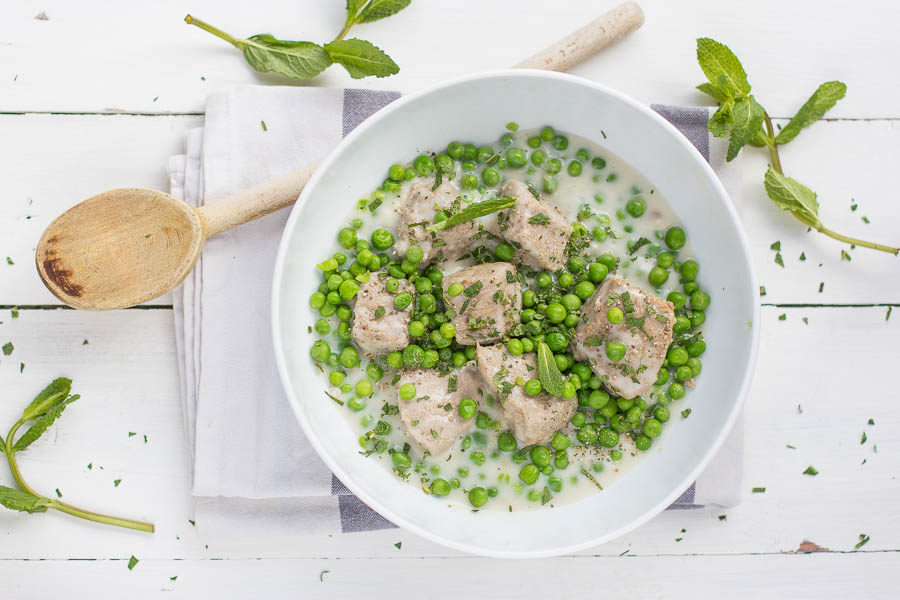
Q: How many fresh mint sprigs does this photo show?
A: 3